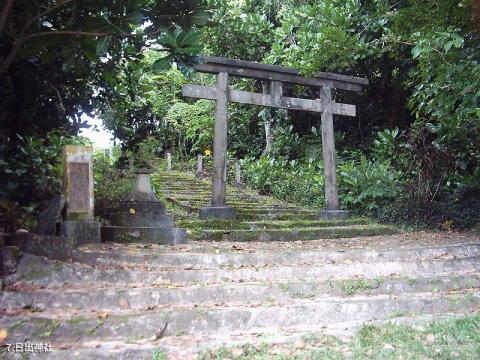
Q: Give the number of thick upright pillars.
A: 2